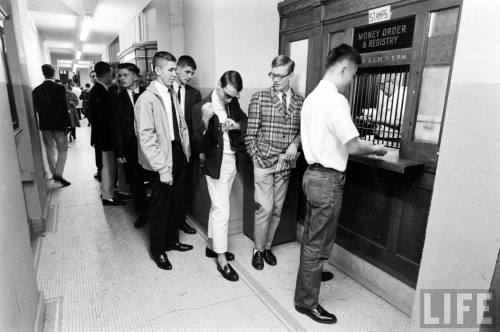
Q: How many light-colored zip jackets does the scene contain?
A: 1